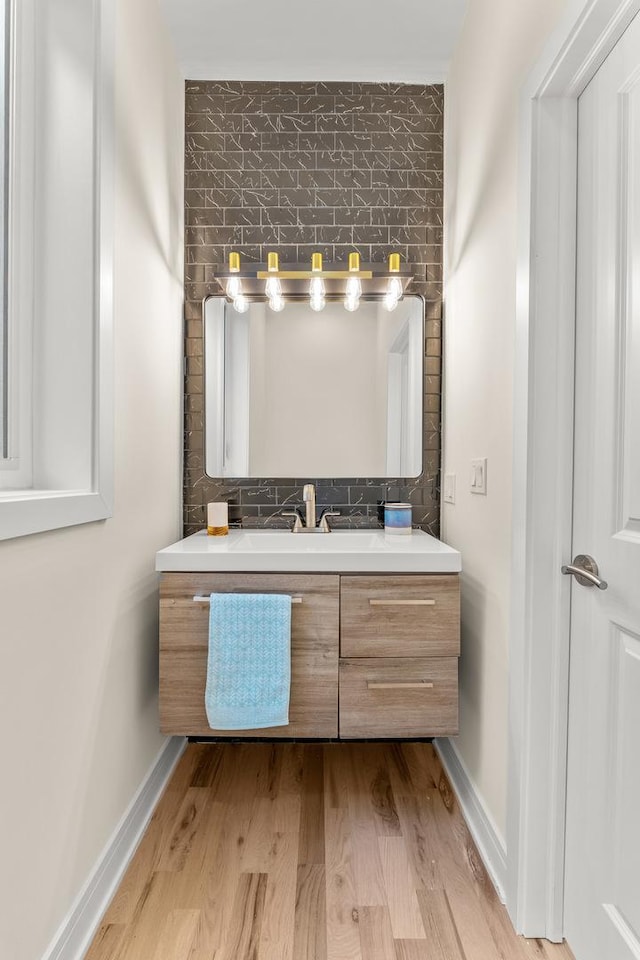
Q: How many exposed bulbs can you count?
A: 5